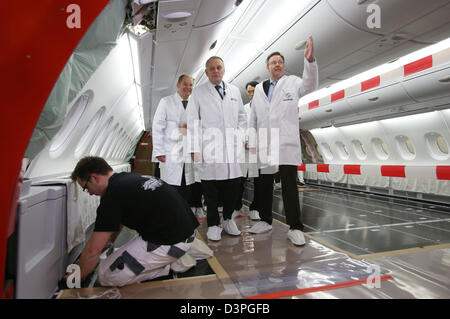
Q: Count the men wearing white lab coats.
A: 4